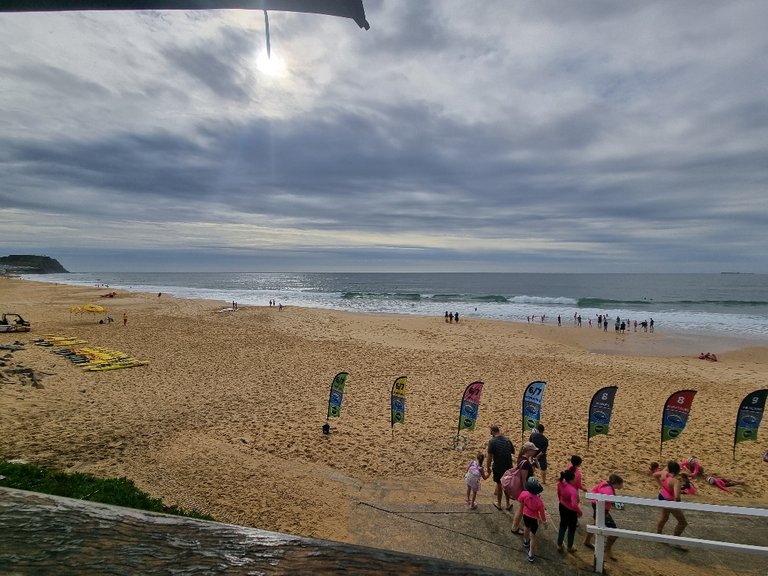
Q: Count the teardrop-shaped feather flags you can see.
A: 7